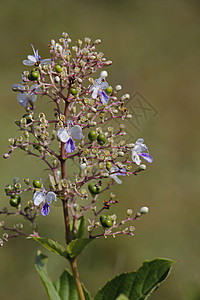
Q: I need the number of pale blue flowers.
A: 7